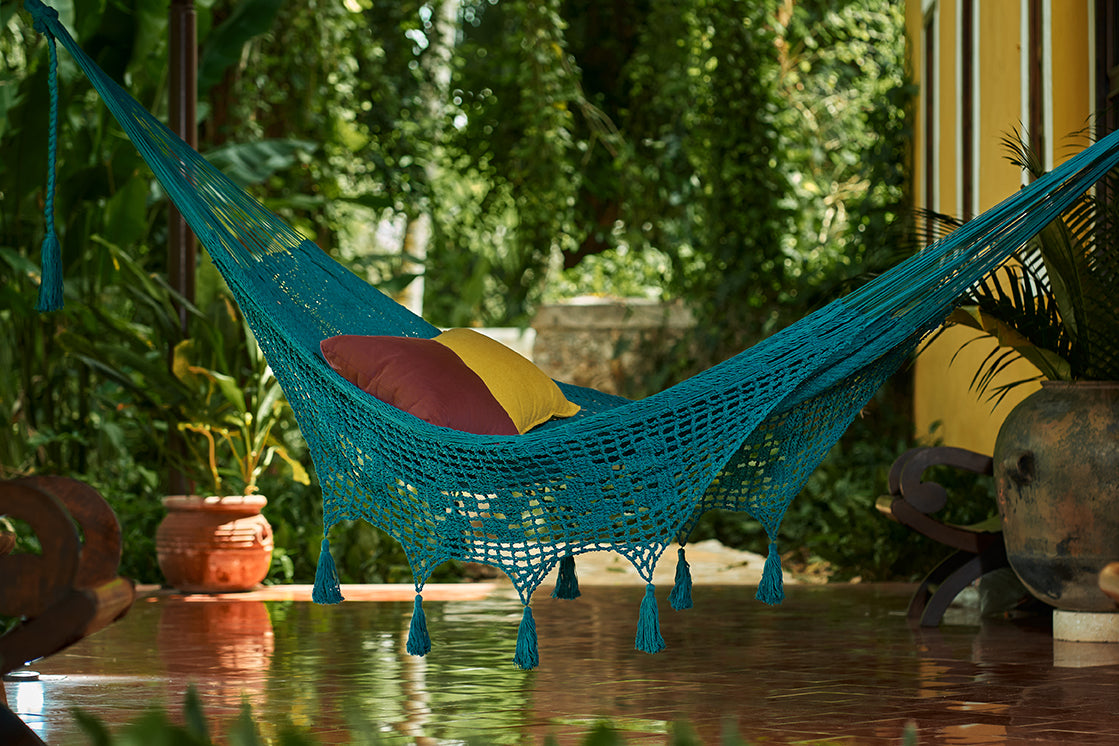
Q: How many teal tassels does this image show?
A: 8